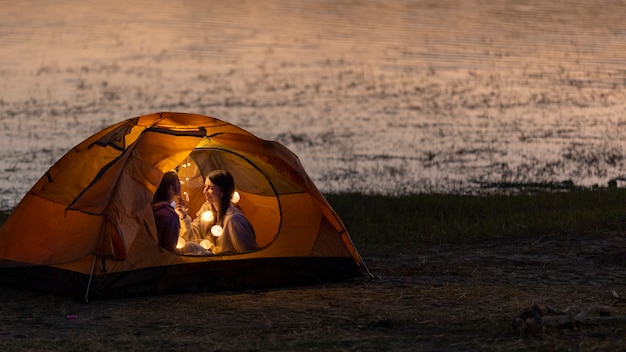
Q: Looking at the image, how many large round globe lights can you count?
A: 5